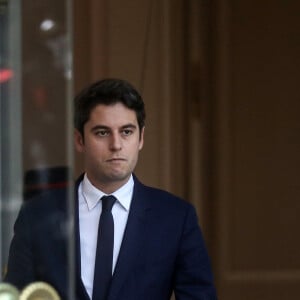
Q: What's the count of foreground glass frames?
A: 1